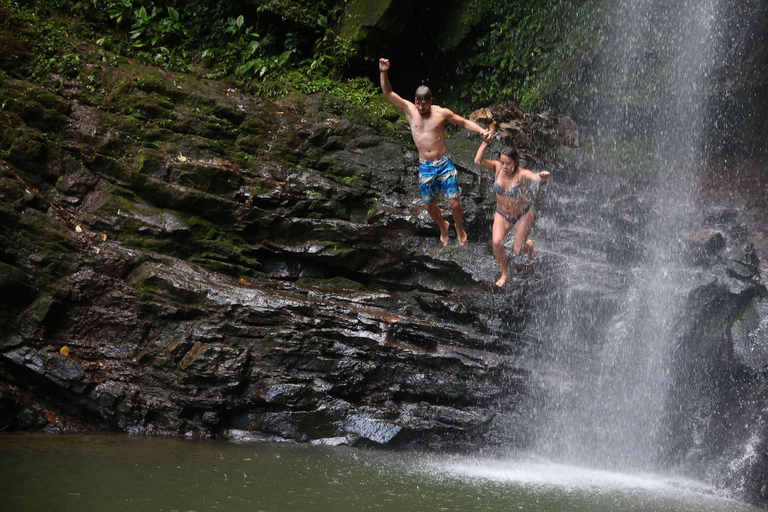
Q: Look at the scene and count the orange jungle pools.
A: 0